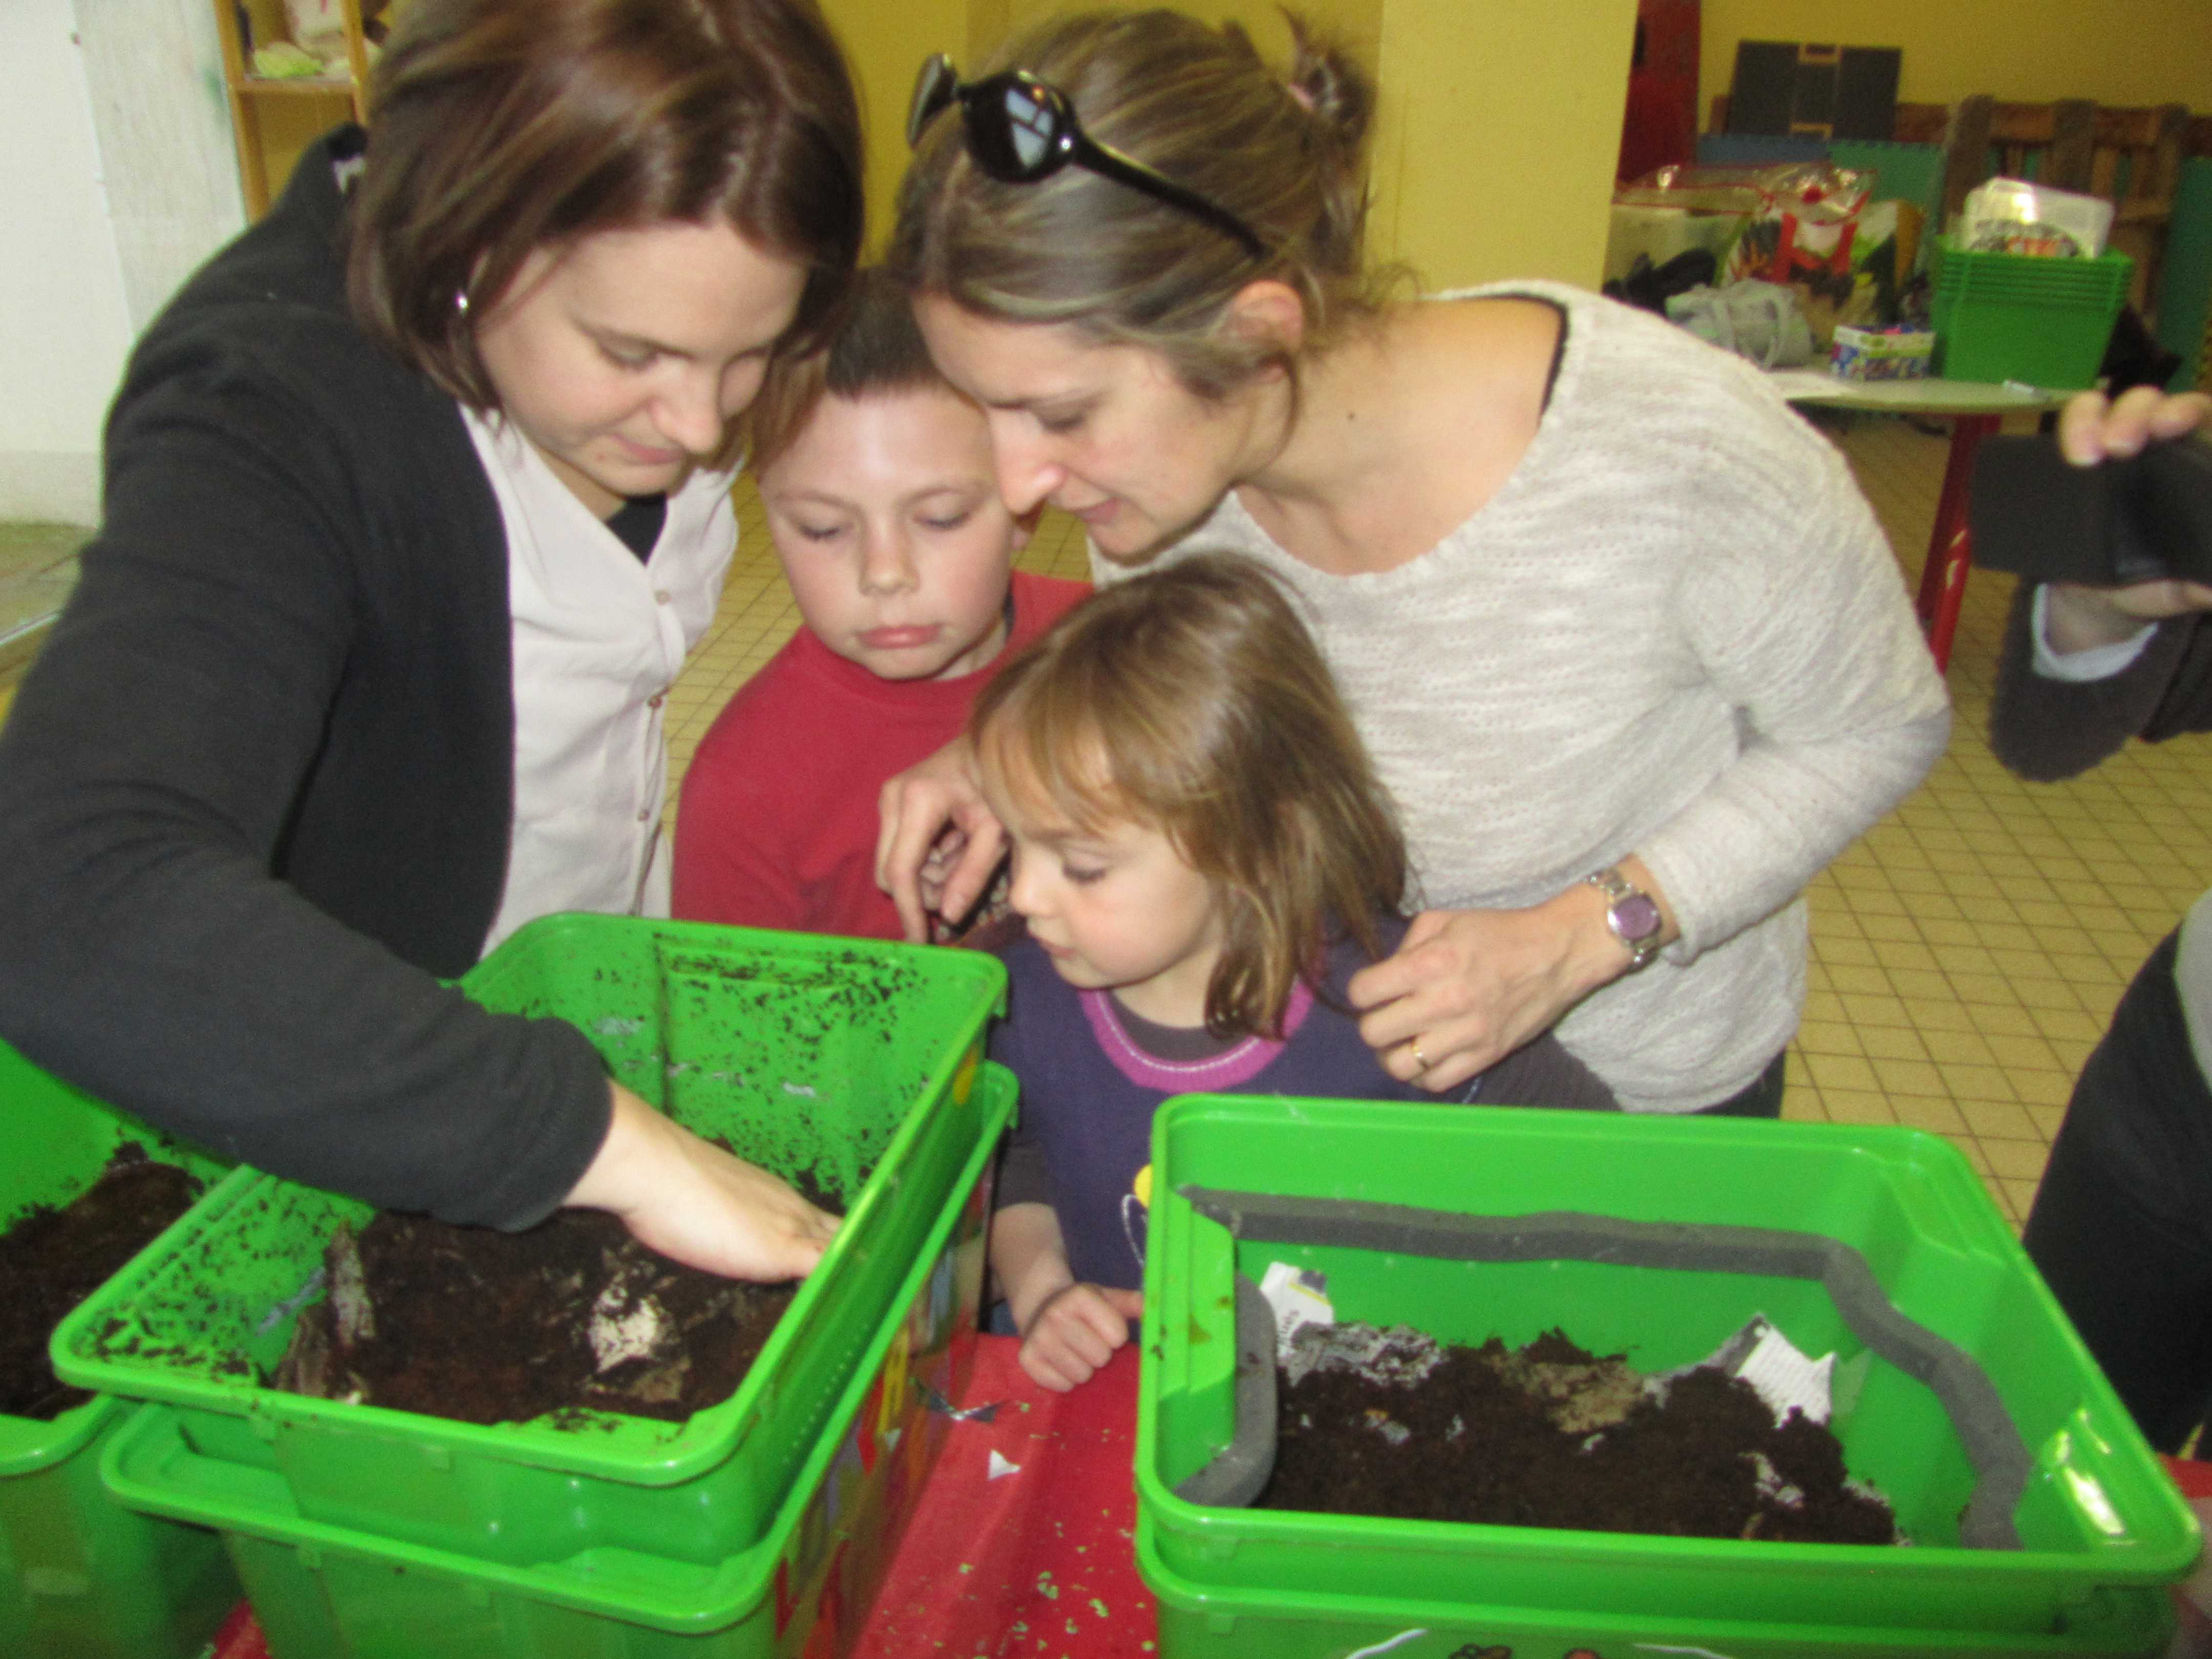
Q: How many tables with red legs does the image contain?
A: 1